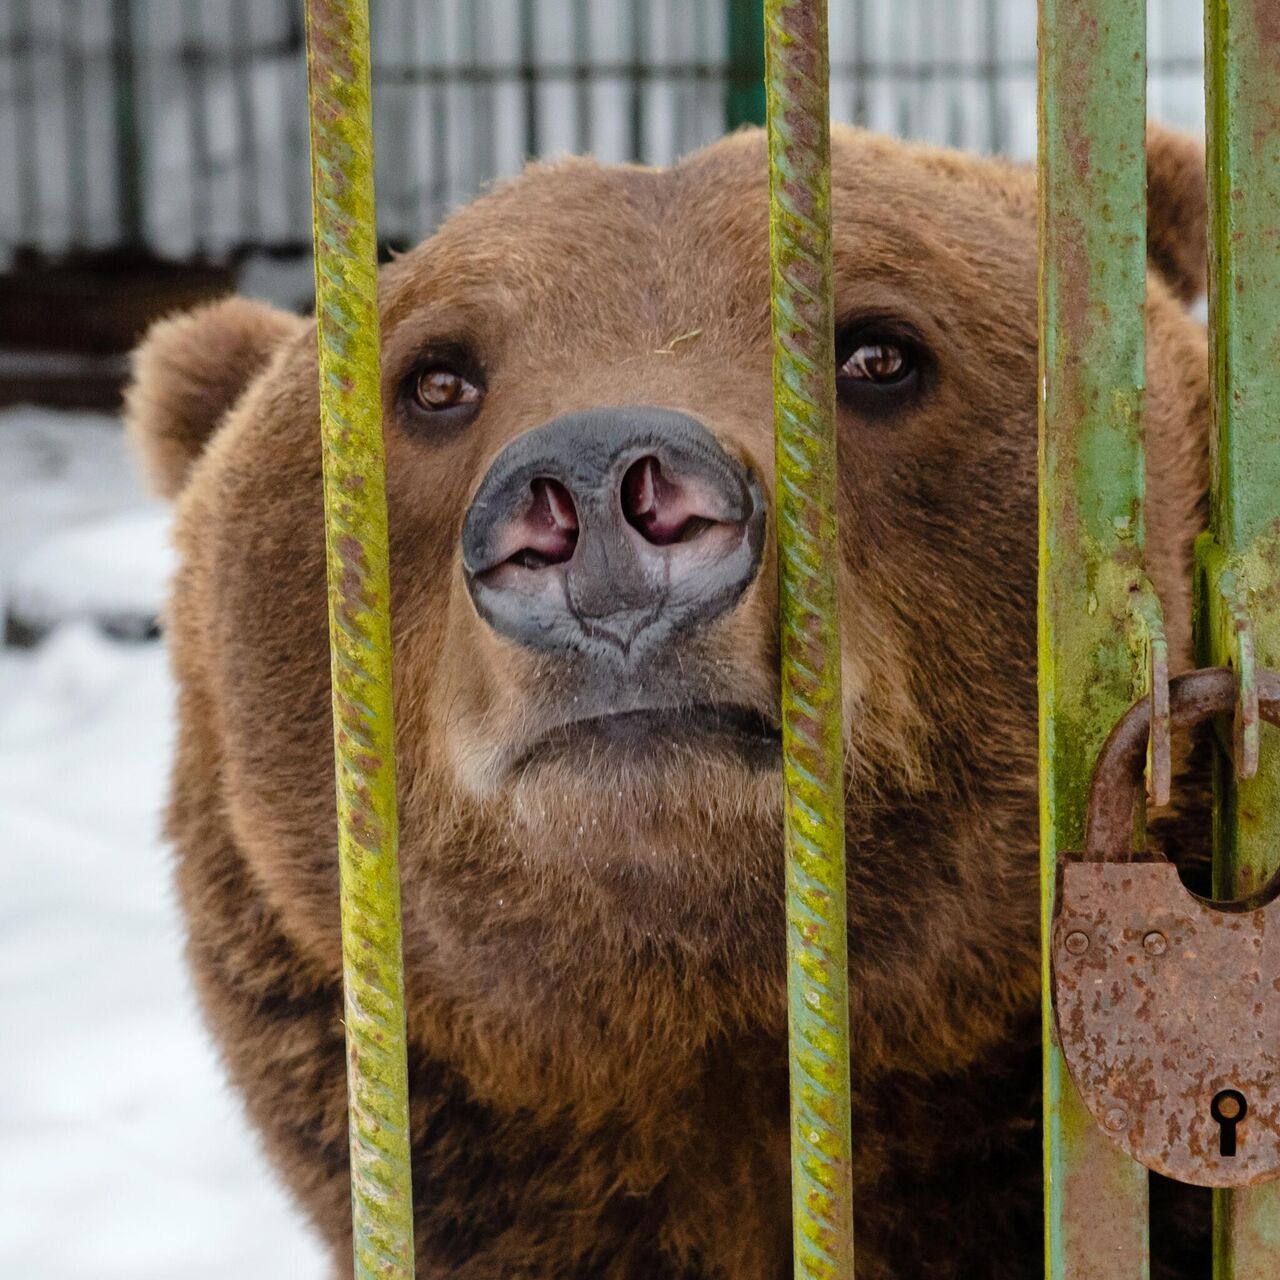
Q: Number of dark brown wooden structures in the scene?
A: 1